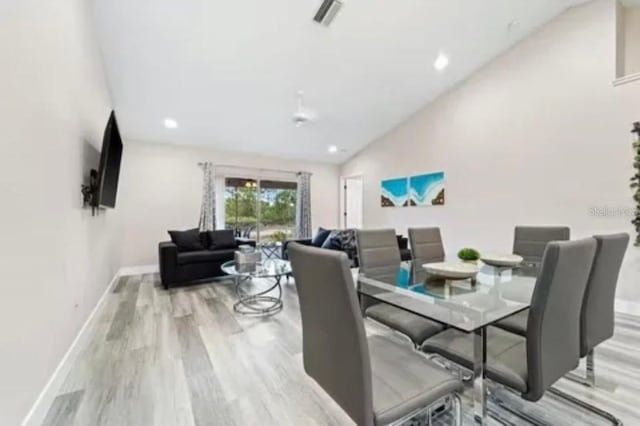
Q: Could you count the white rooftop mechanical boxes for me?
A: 0